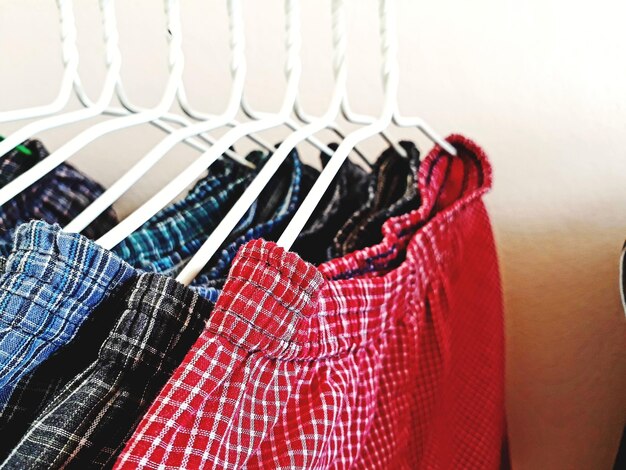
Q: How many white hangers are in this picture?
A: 7